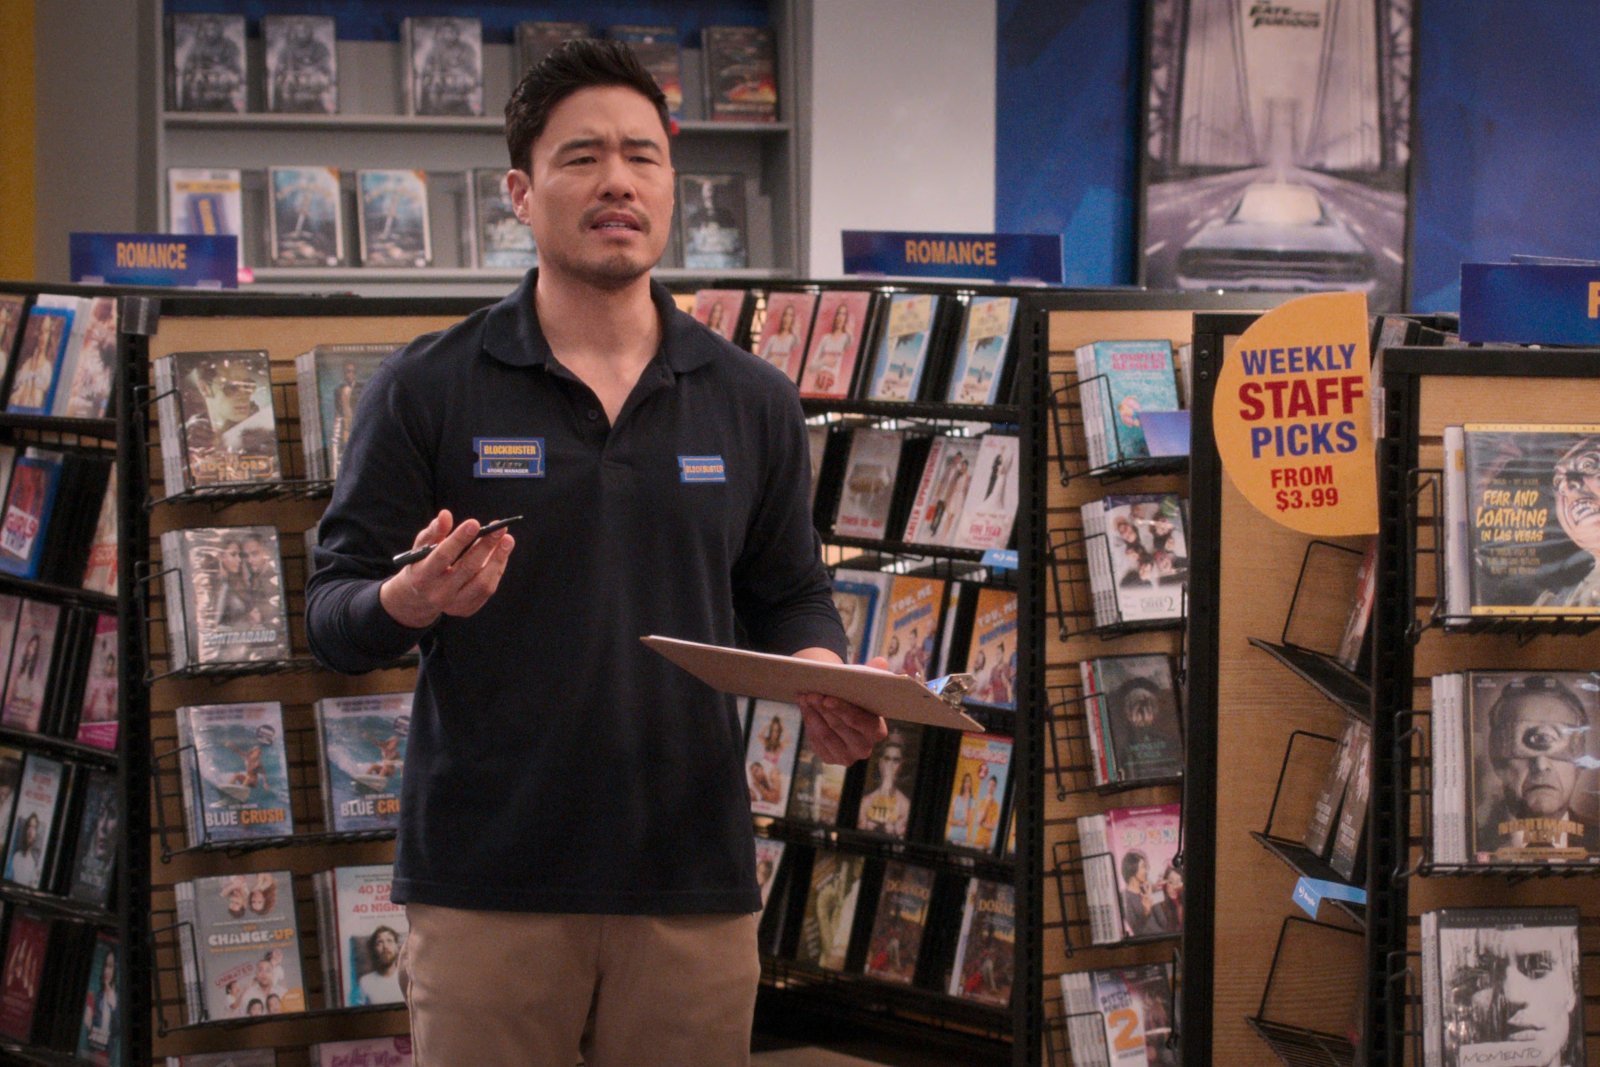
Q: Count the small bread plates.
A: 0